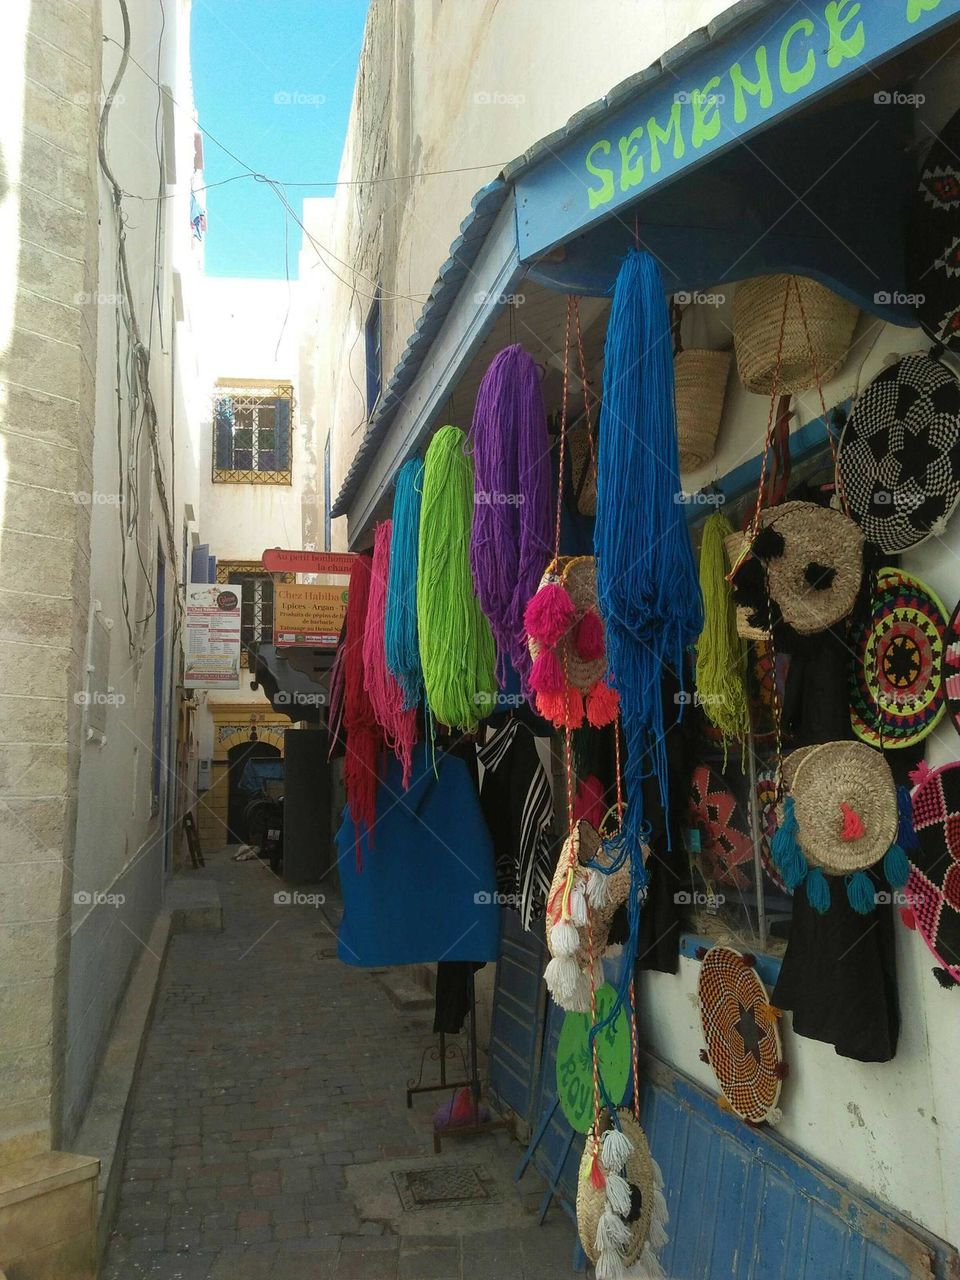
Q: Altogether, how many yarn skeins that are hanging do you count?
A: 7